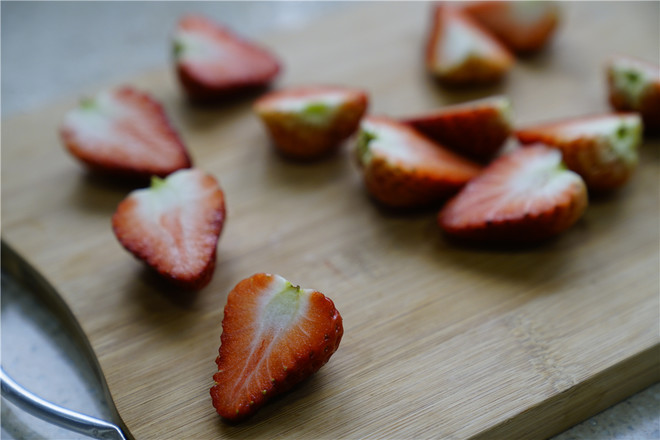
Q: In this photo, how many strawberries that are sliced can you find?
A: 12